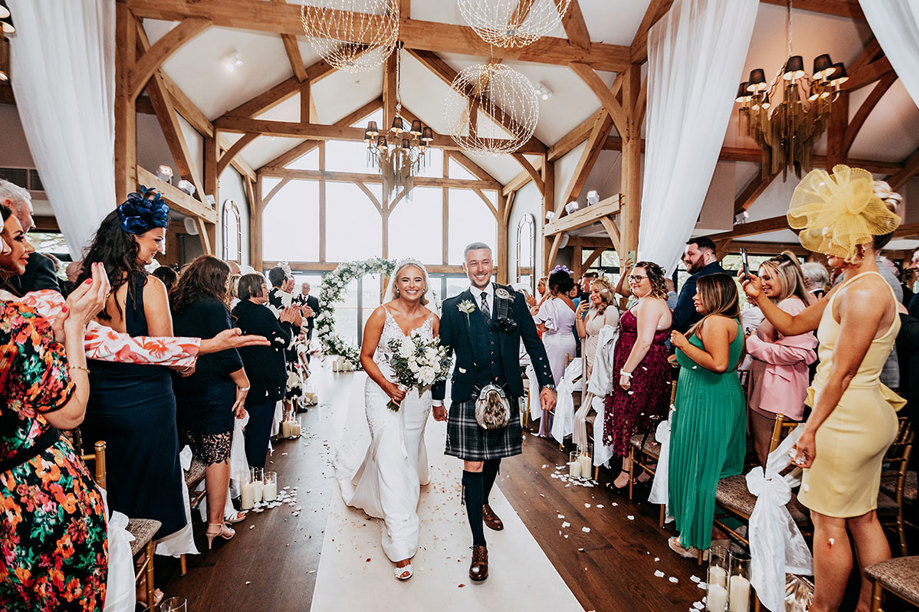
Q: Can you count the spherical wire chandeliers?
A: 3